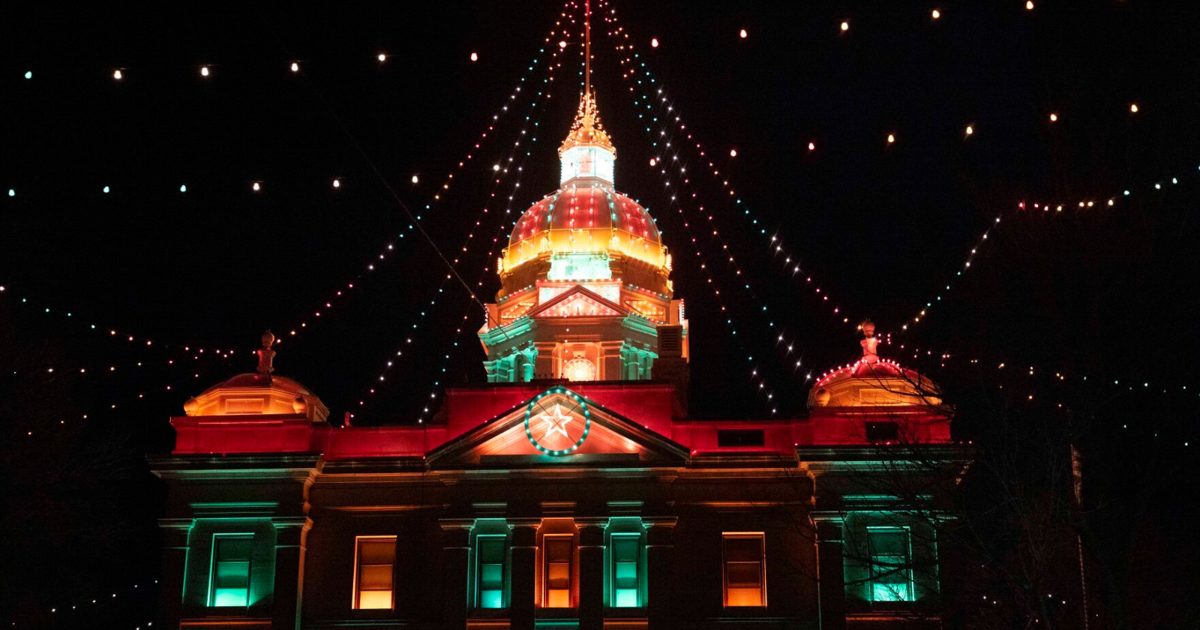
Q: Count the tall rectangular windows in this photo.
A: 7